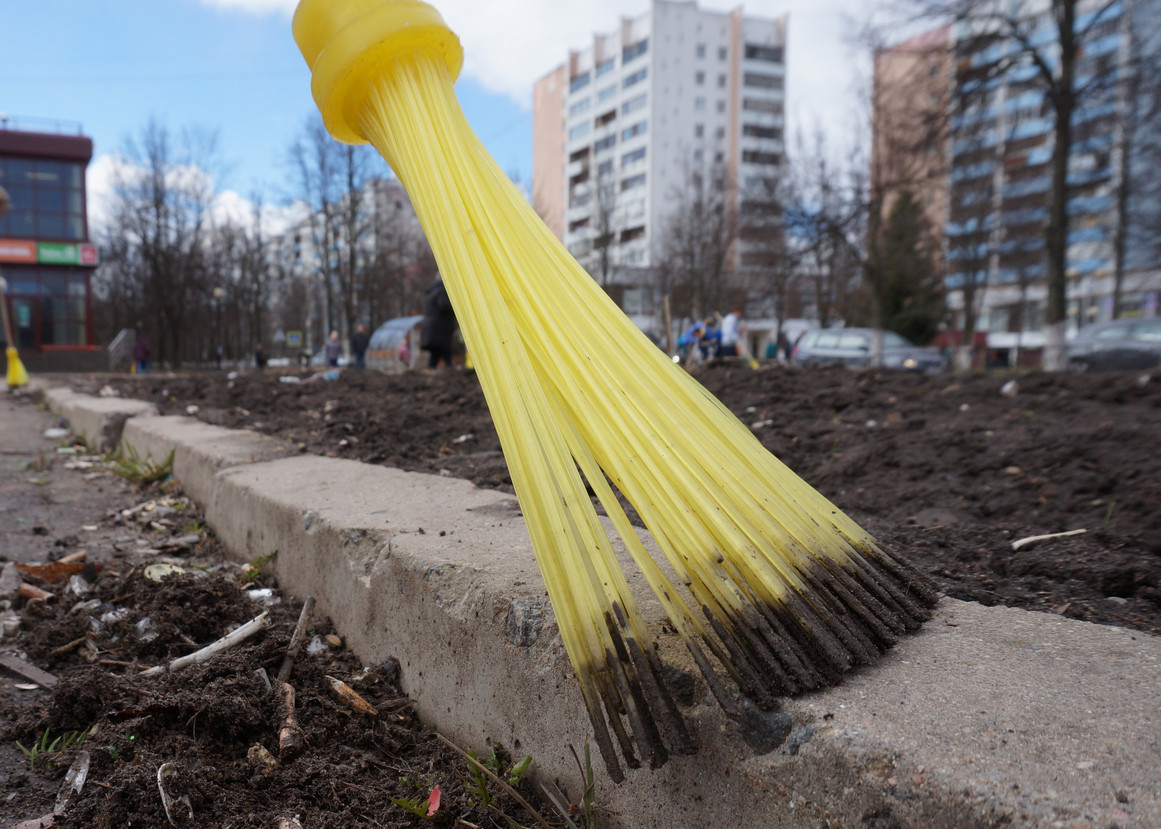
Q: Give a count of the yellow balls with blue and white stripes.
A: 0